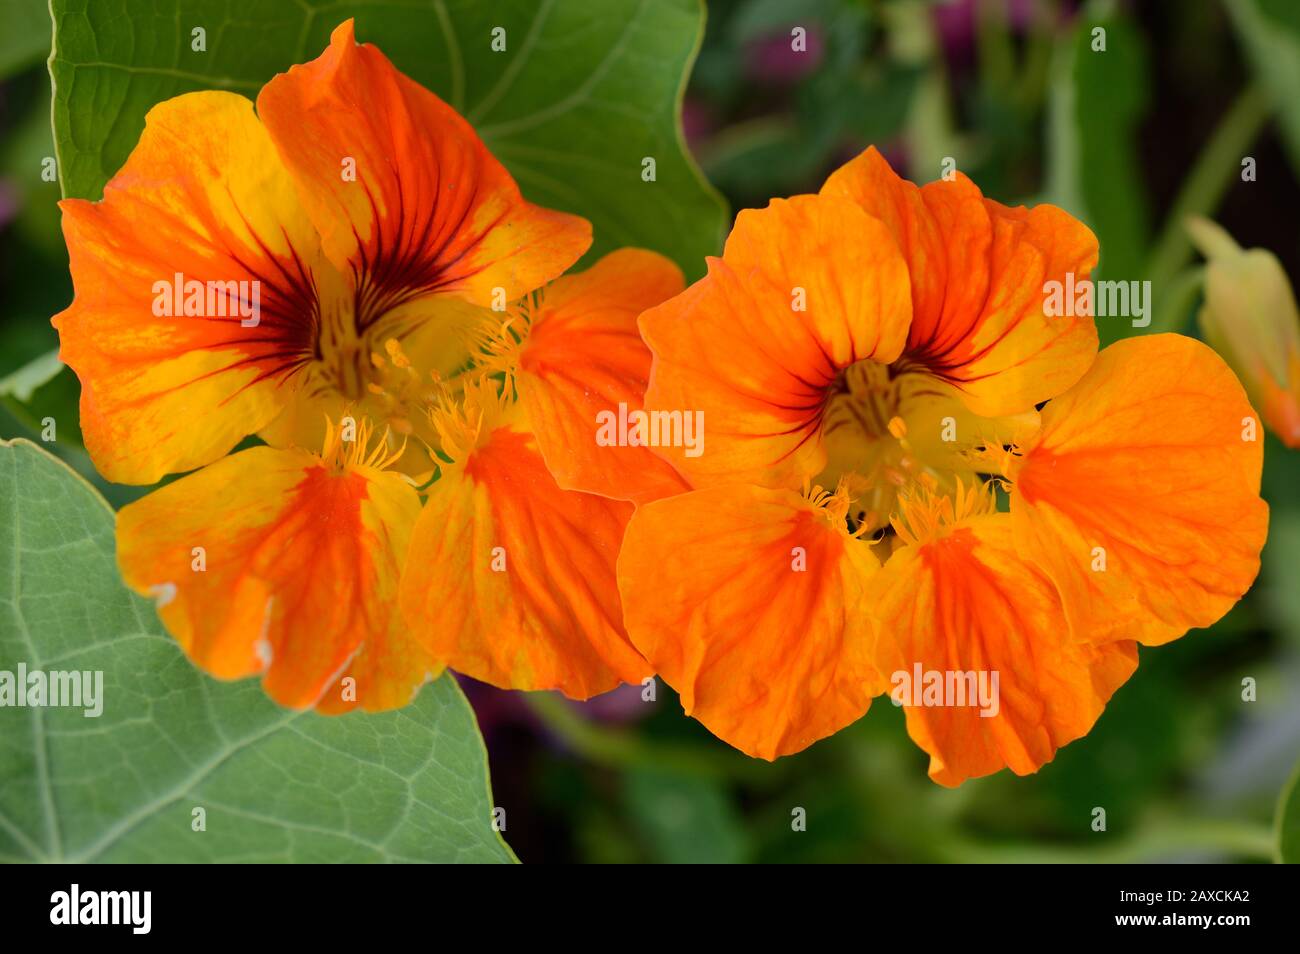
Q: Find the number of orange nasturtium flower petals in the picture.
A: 10